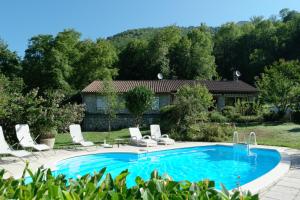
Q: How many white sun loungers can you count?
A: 5